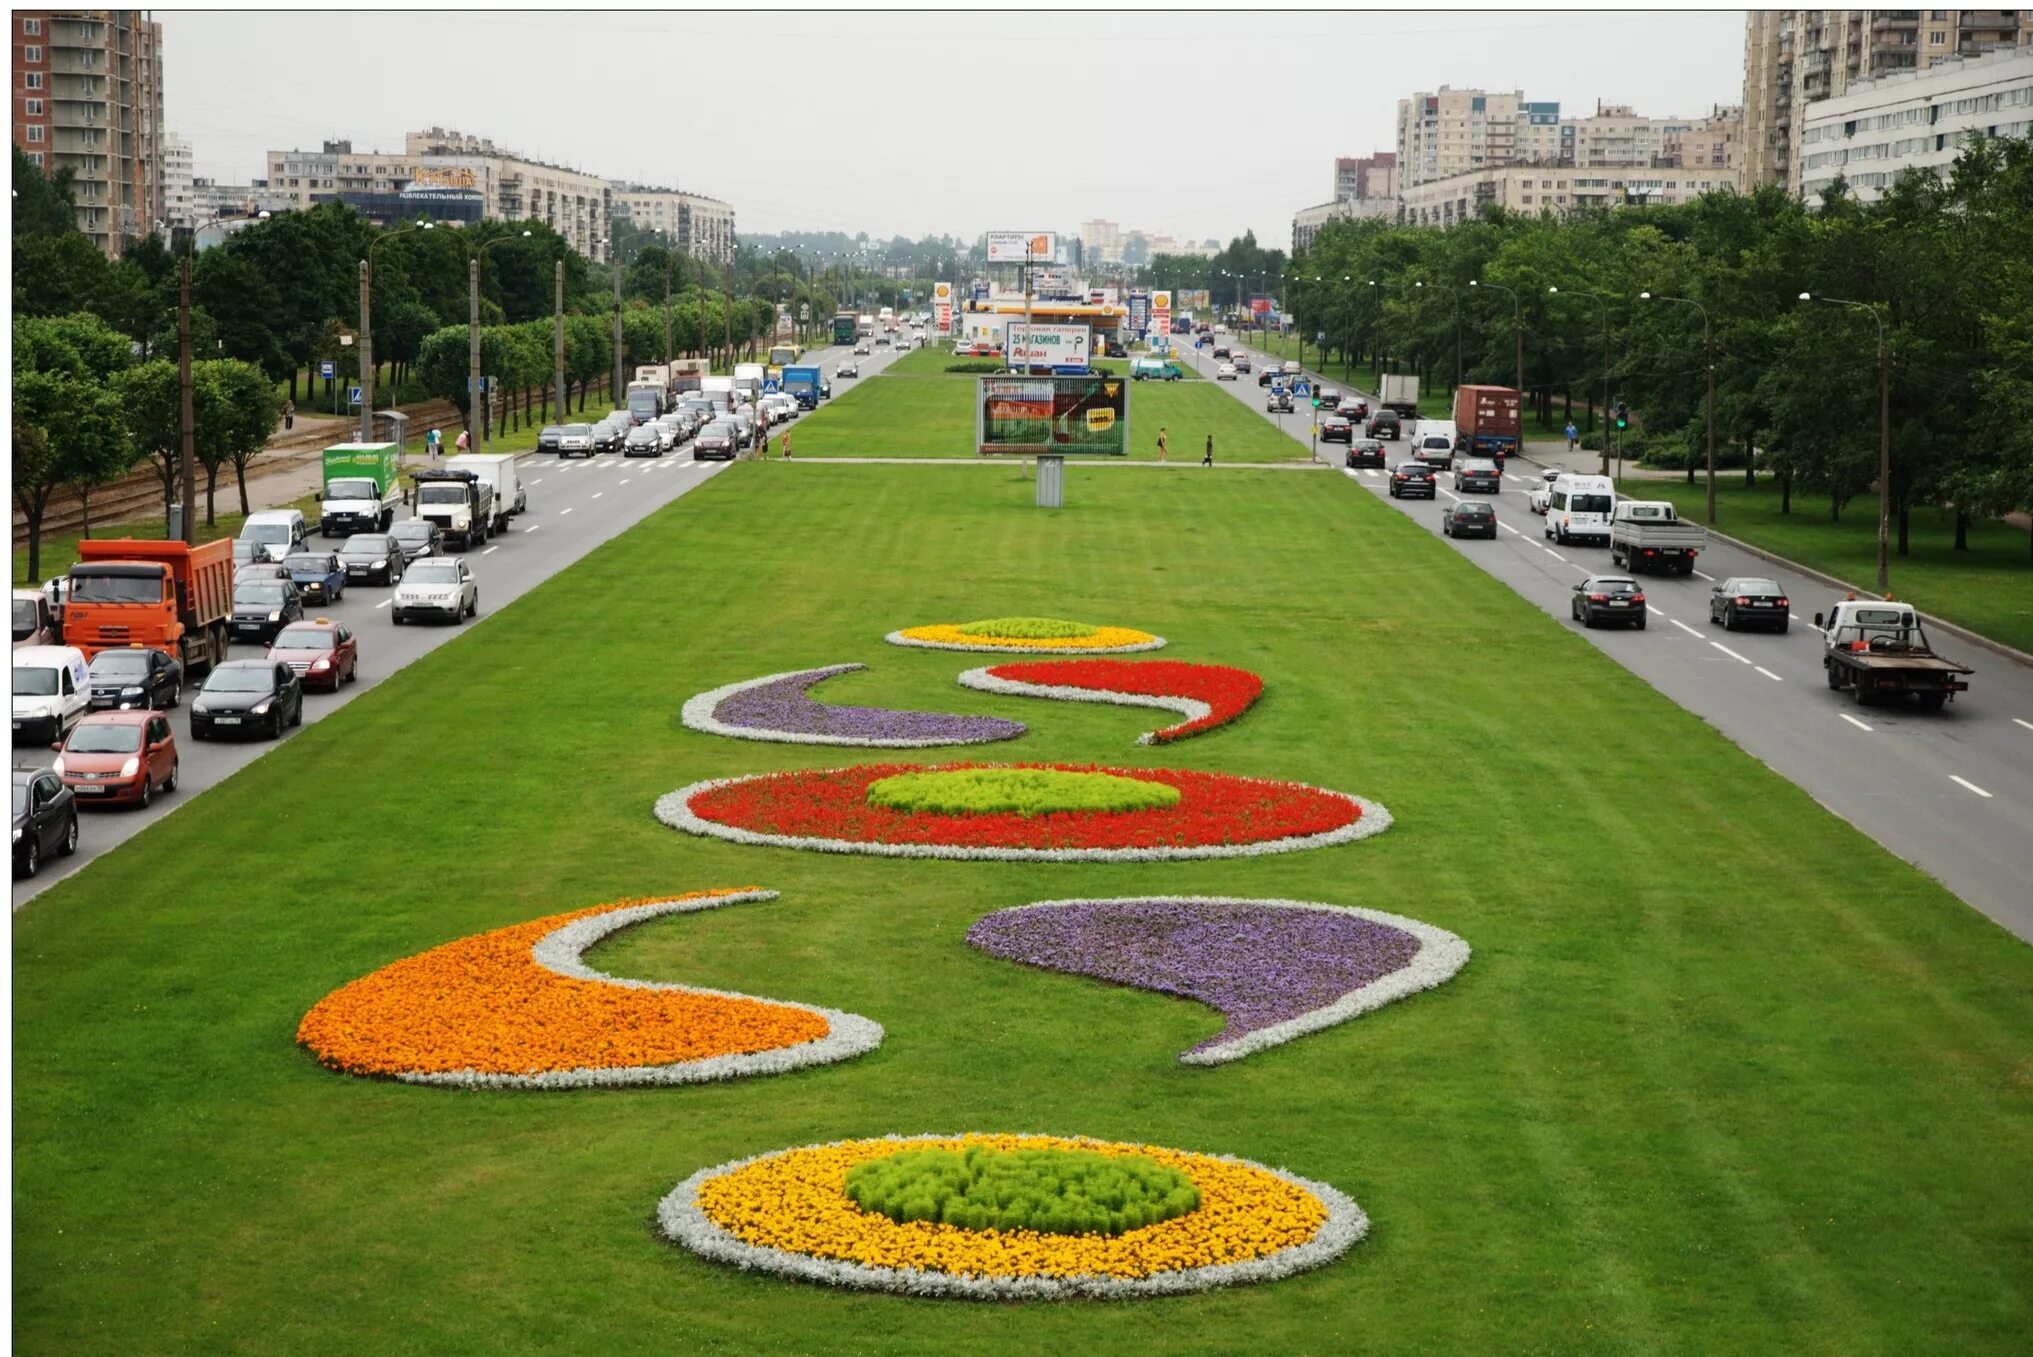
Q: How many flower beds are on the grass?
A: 7